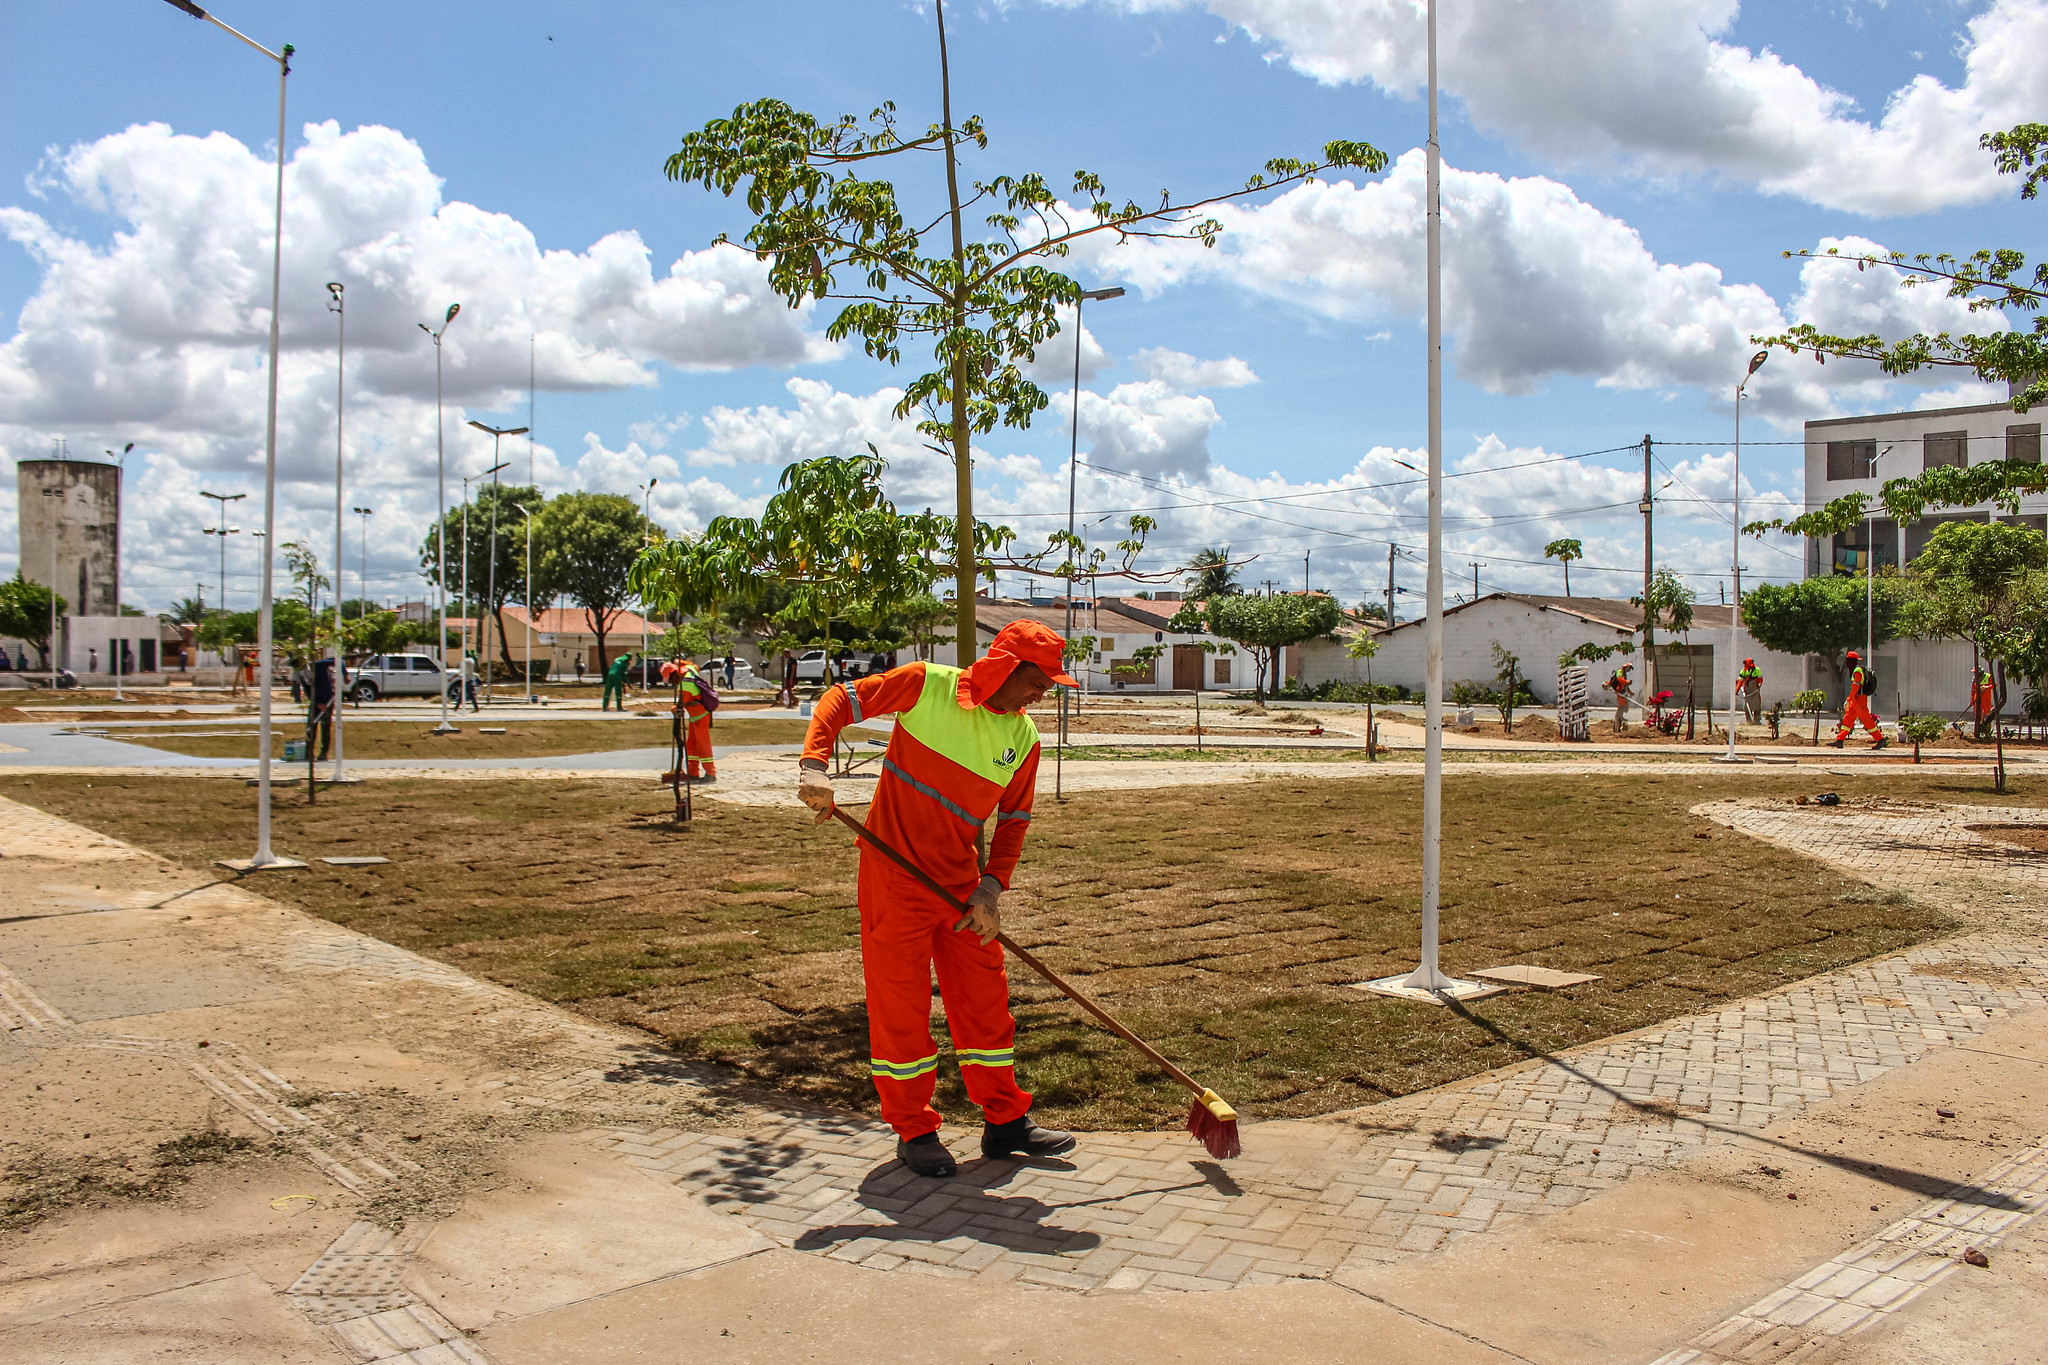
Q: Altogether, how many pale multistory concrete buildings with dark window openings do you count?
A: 1